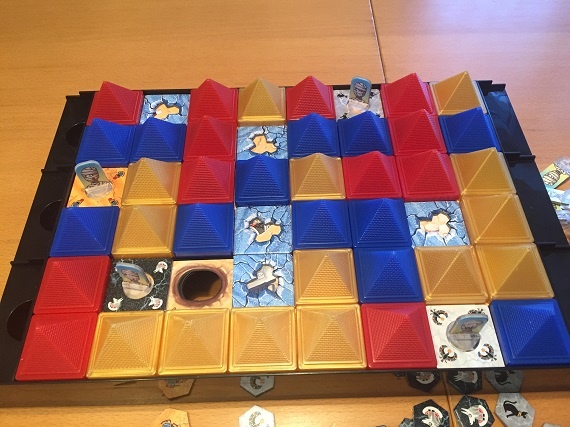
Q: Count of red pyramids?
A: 12